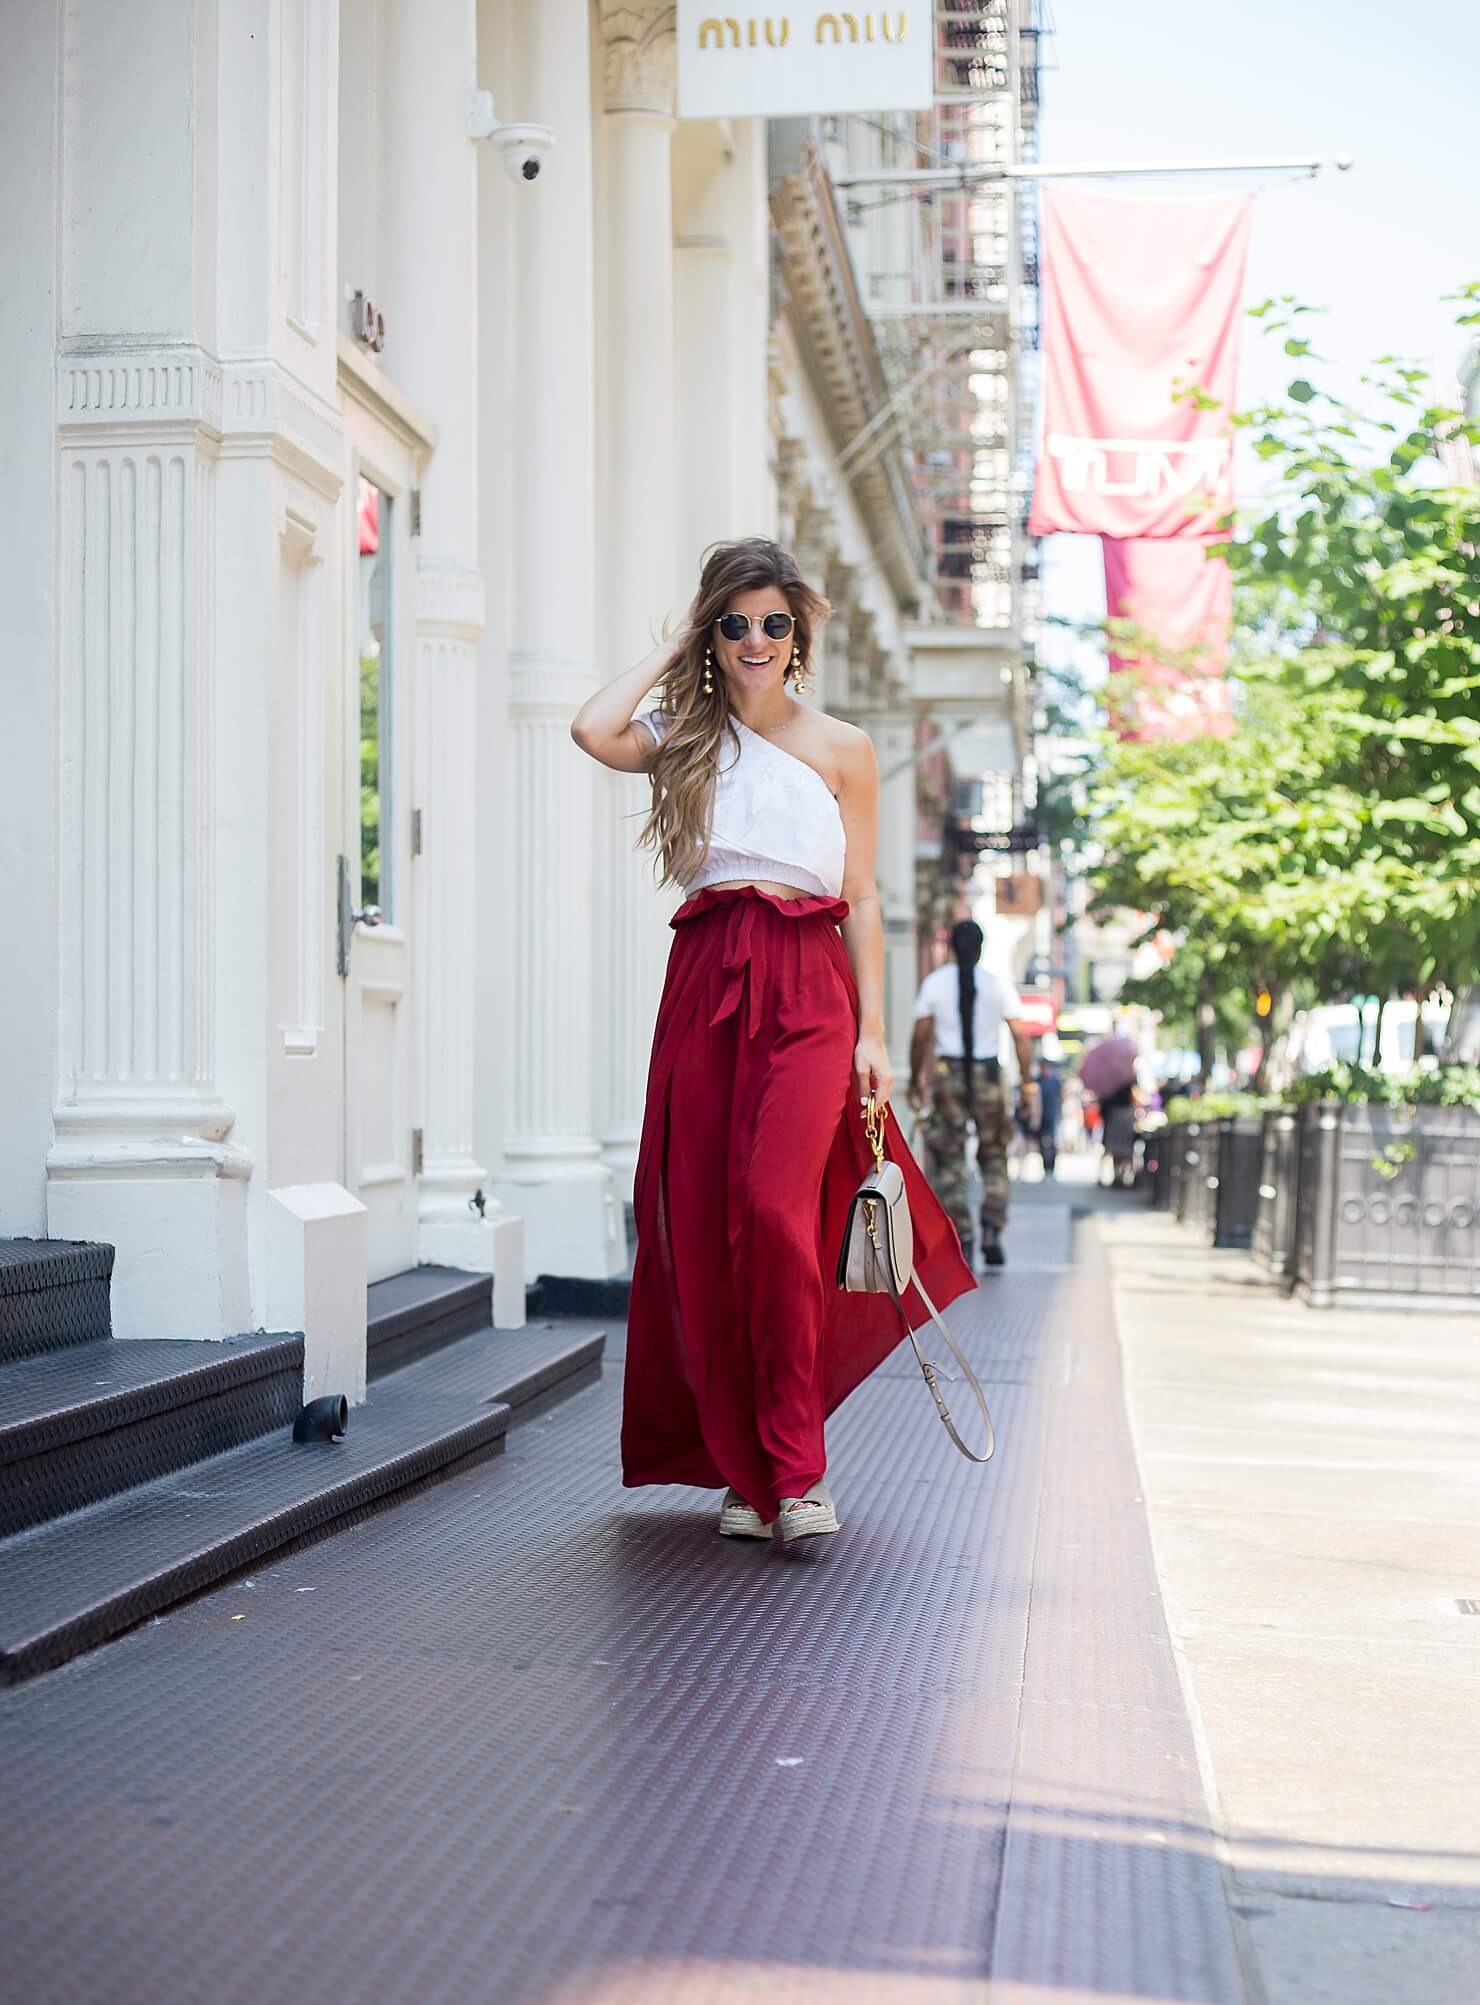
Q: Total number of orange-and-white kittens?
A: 0